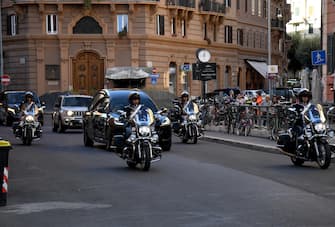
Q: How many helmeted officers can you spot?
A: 4